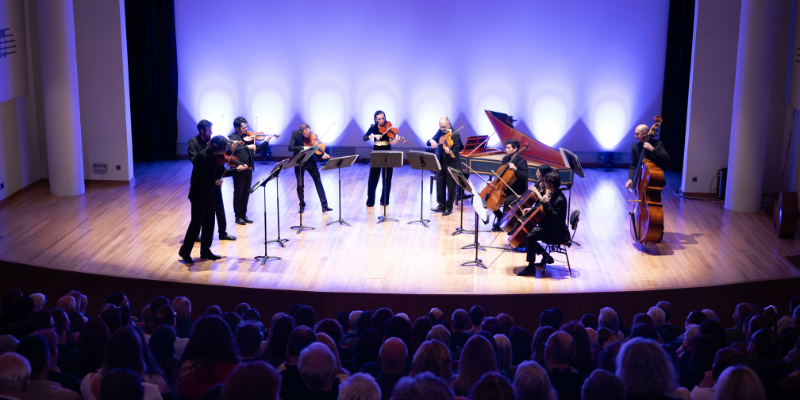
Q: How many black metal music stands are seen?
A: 10